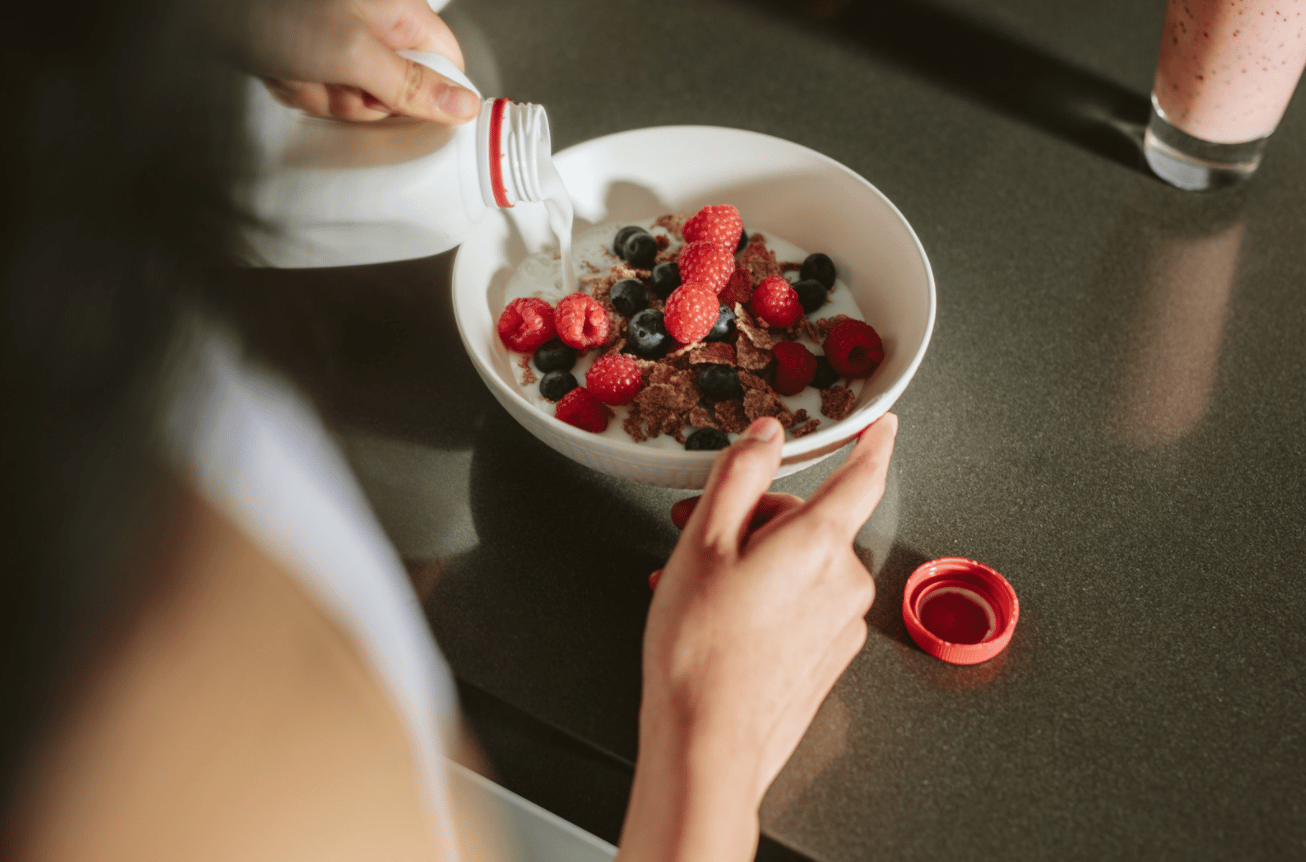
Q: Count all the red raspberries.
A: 10